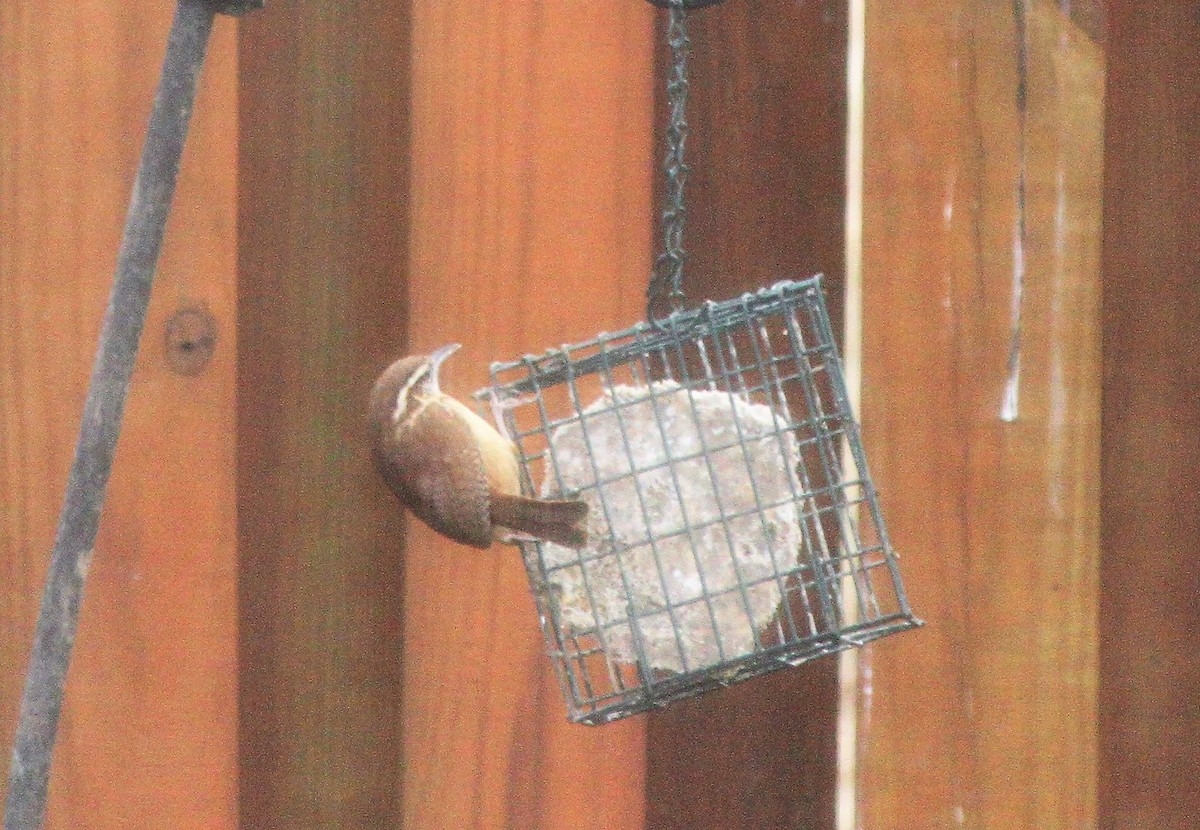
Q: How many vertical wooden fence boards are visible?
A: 6